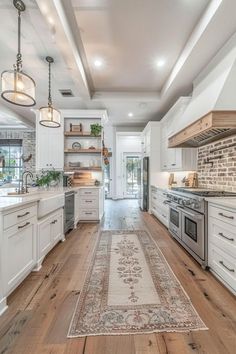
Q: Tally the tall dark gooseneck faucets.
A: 1